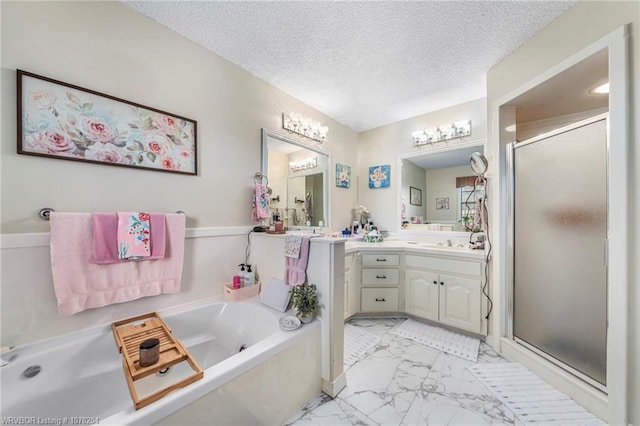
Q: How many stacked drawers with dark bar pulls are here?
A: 3